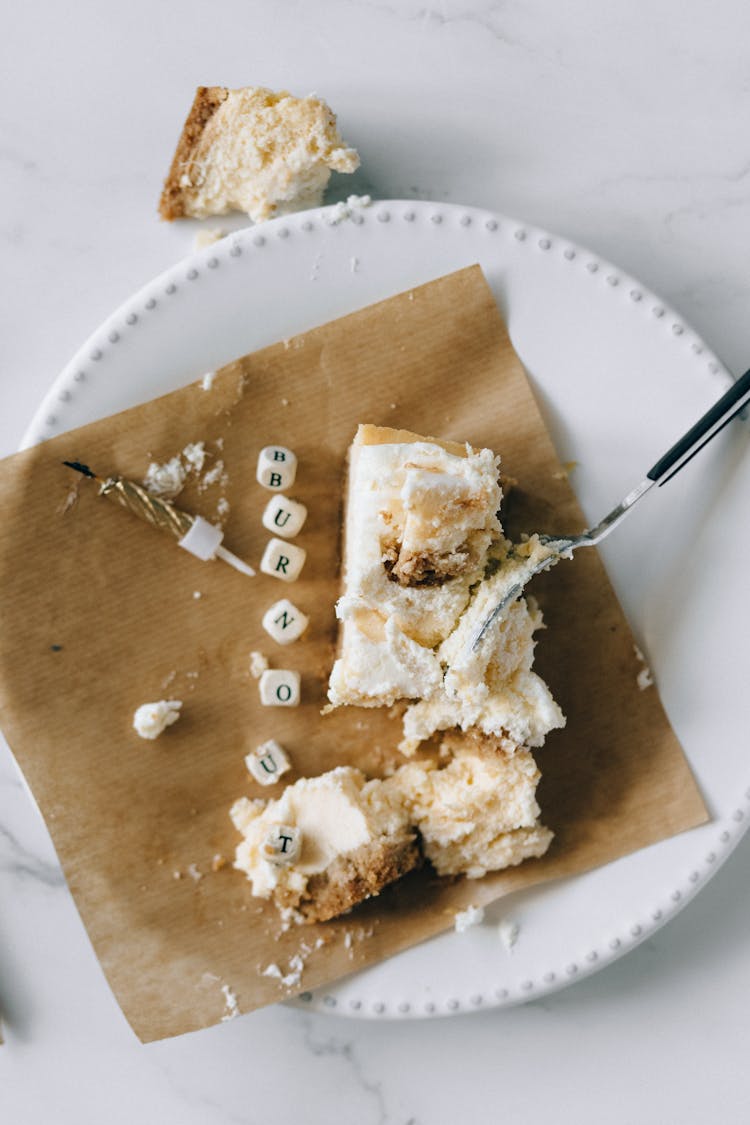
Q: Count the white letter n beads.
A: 1